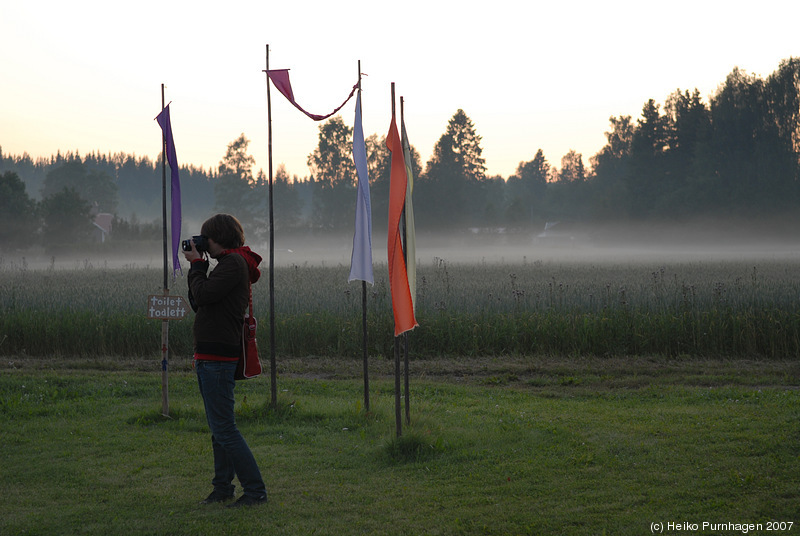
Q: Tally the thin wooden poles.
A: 5